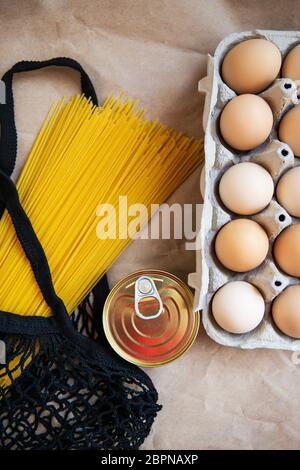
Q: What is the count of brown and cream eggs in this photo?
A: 10